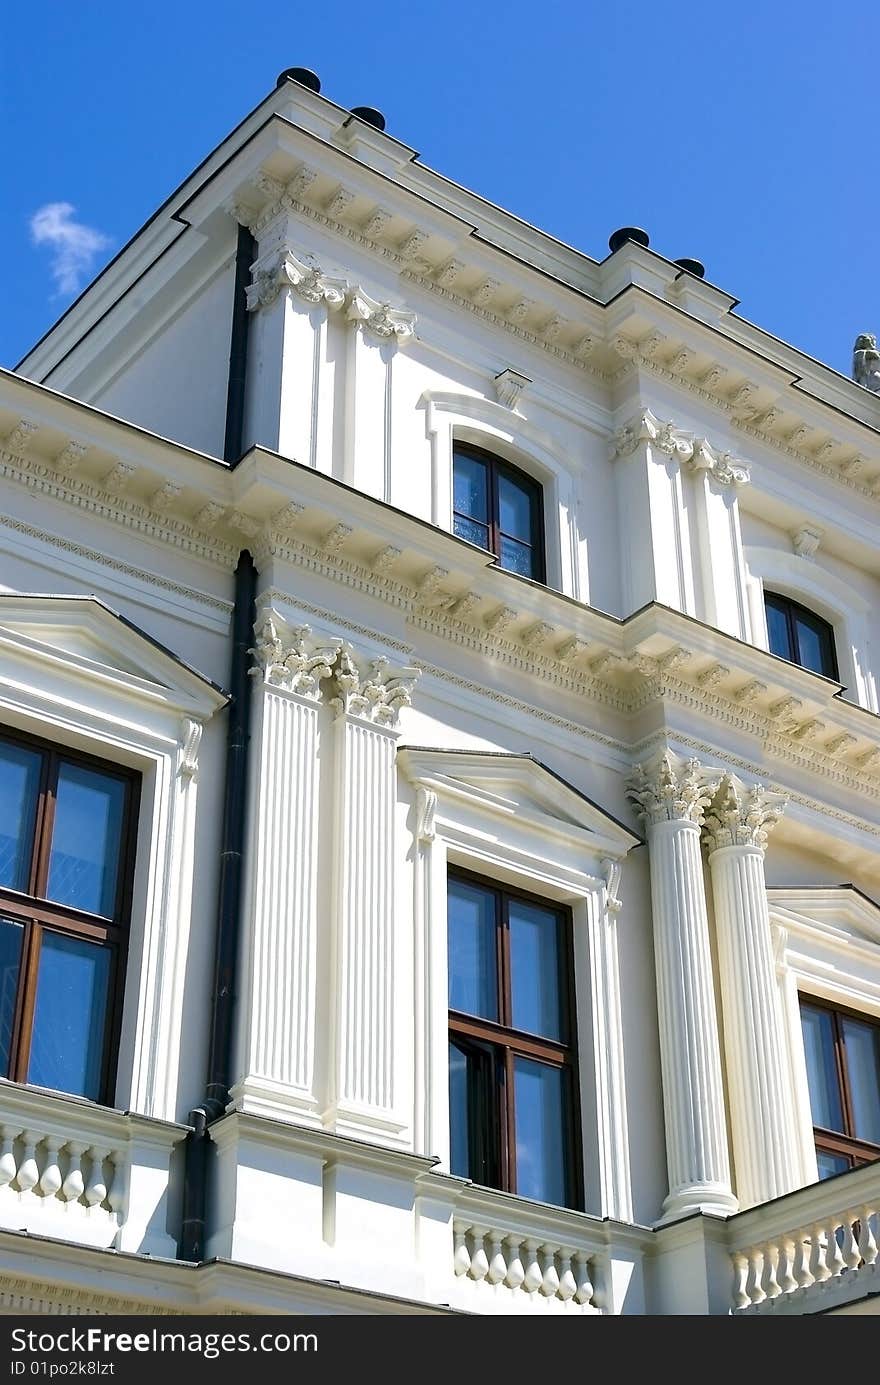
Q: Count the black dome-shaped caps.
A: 4